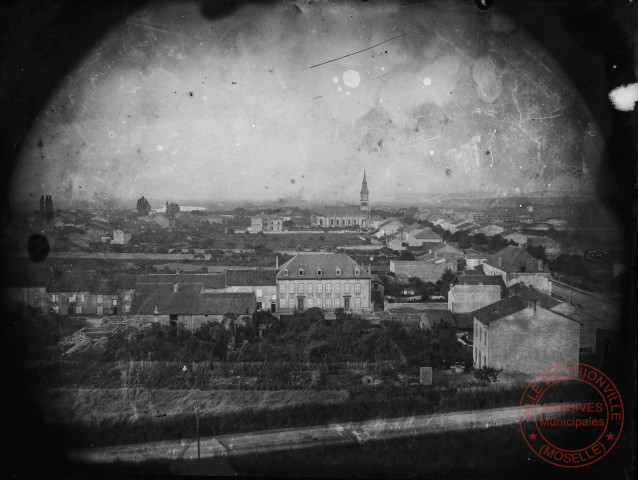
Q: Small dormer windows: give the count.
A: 5